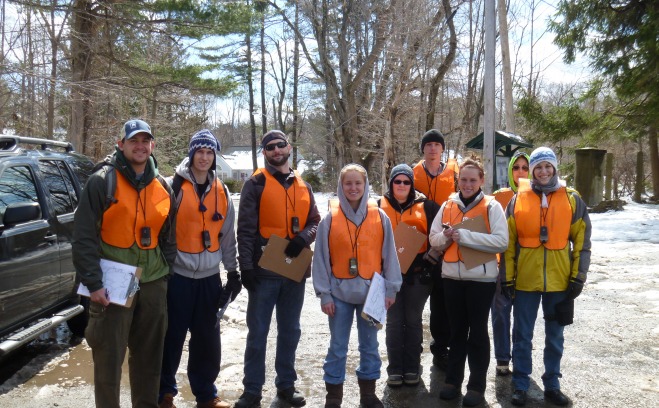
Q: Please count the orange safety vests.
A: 9